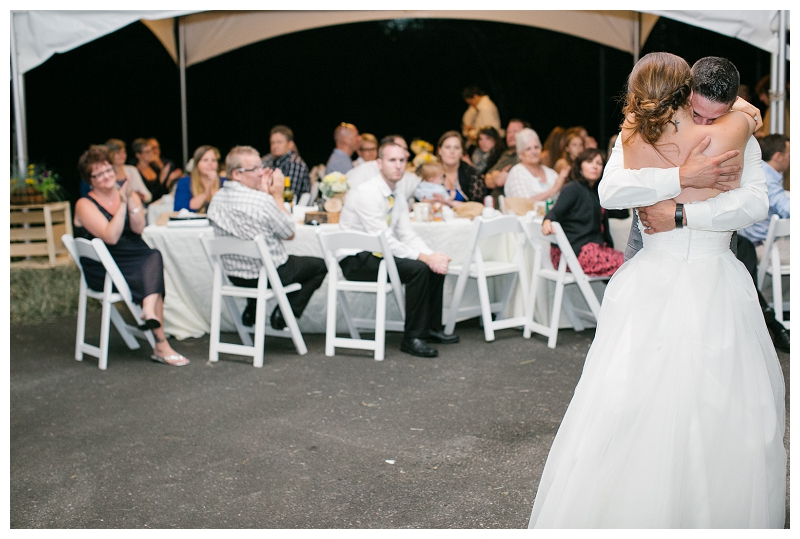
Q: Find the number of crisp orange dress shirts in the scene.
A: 0